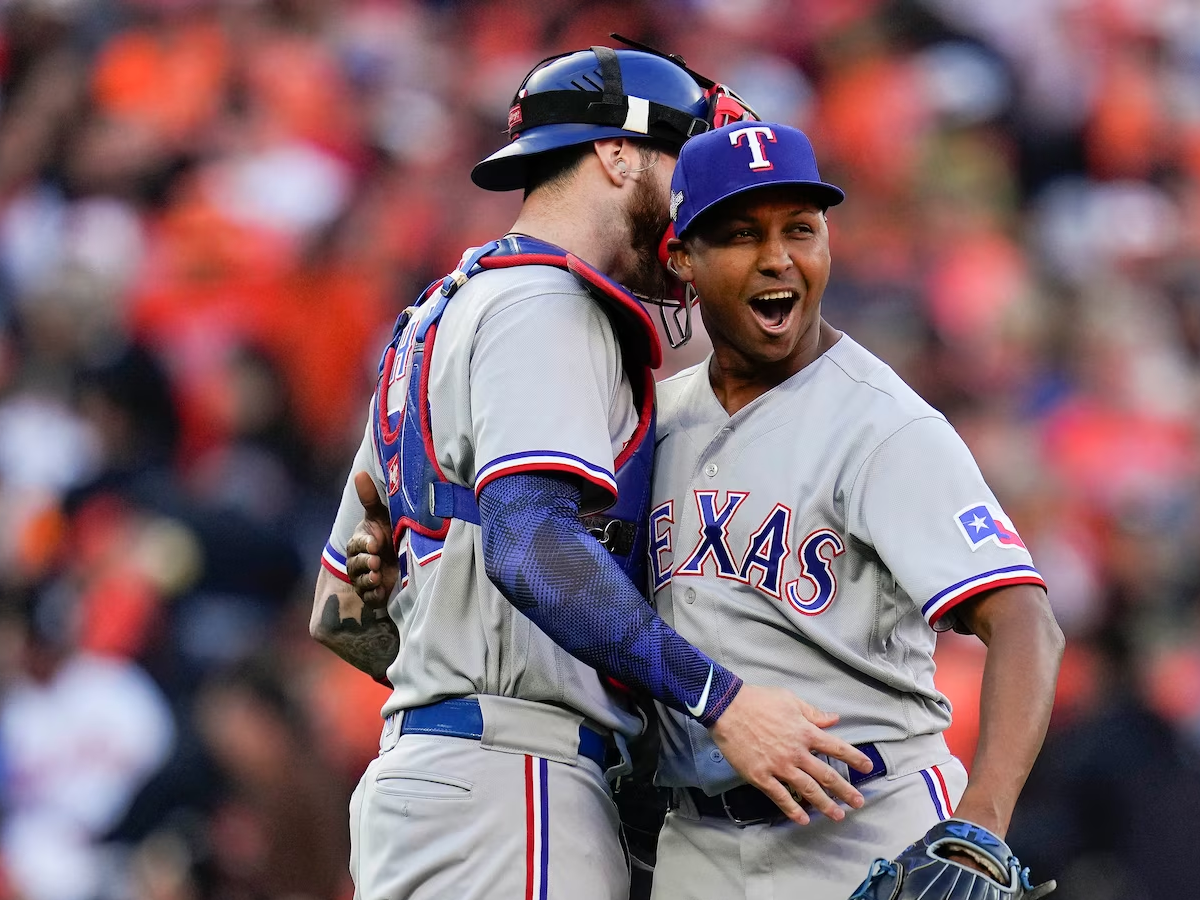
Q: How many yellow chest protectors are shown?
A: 0